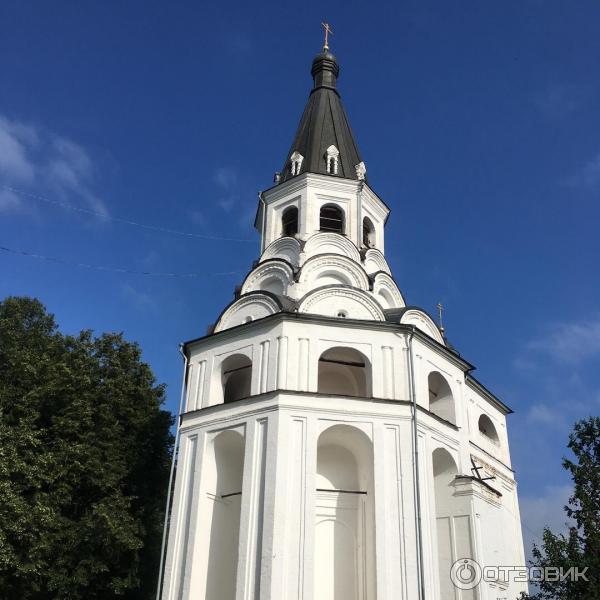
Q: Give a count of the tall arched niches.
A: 3